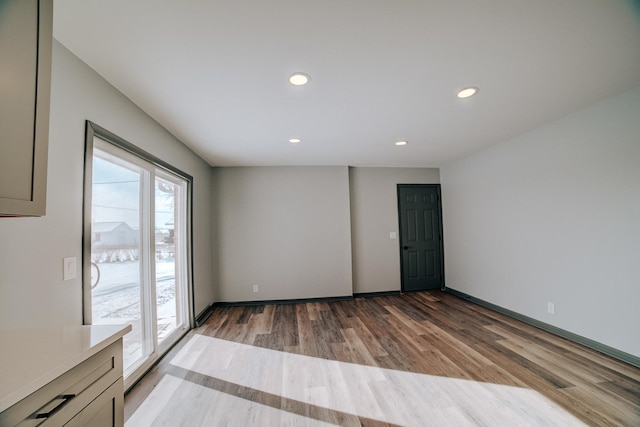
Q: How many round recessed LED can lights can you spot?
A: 4